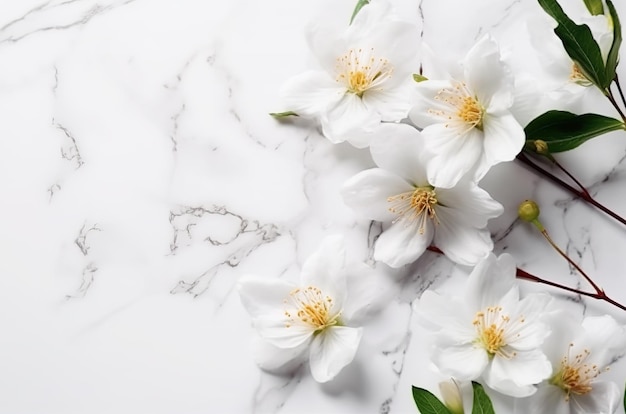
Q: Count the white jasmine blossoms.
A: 7